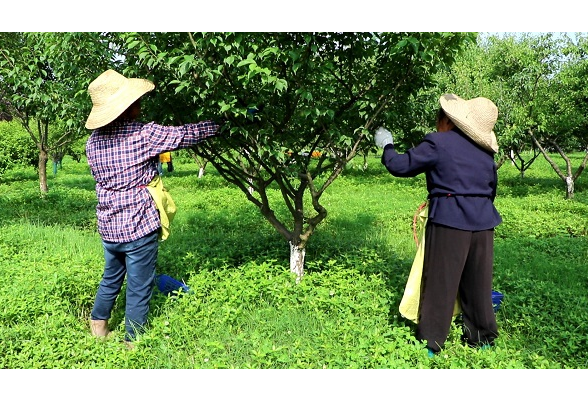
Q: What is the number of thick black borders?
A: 2